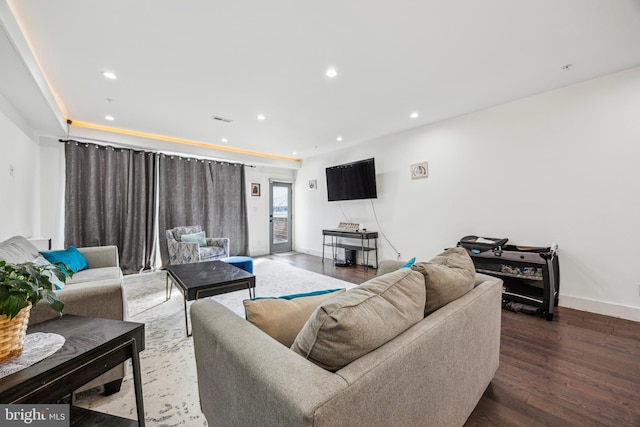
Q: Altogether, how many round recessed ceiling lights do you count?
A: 8